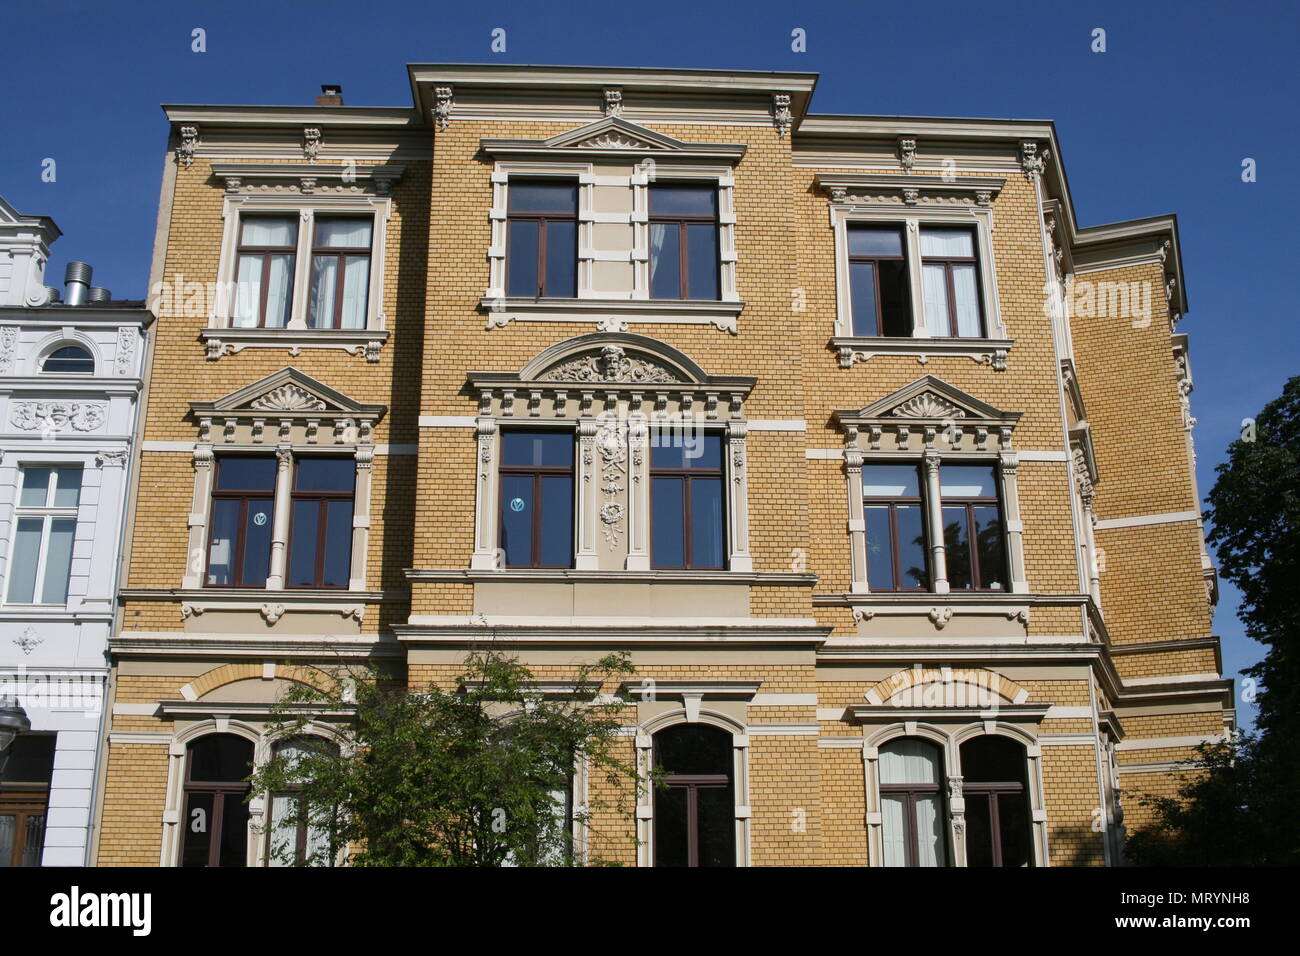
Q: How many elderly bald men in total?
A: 0